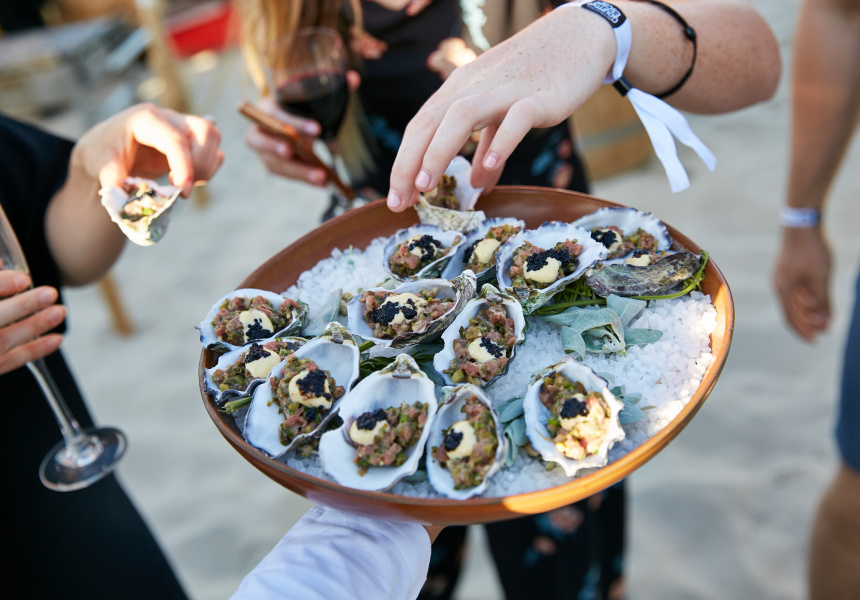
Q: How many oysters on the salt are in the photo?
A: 13